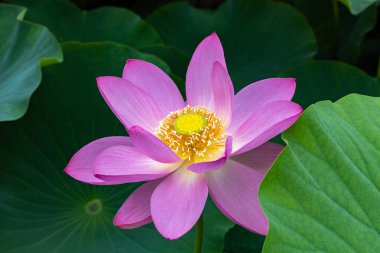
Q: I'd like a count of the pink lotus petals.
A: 14